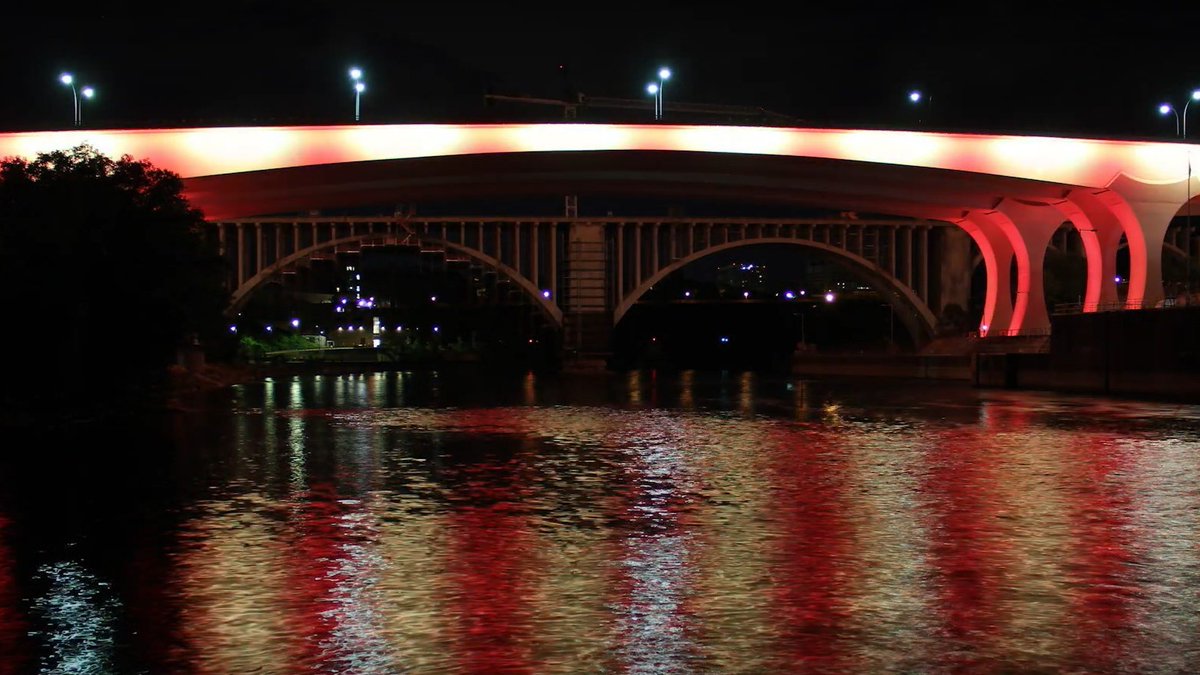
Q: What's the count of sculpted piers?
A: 4